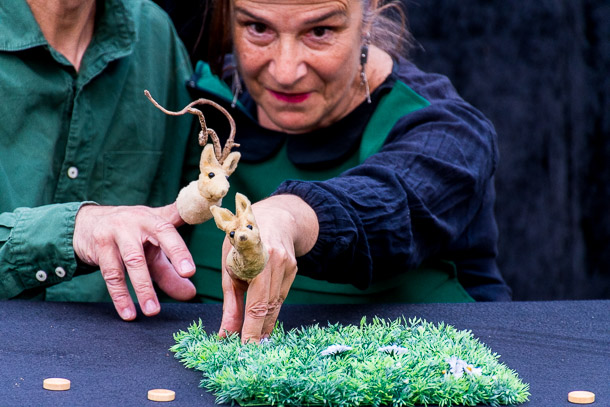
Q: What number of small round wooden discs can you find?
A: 3